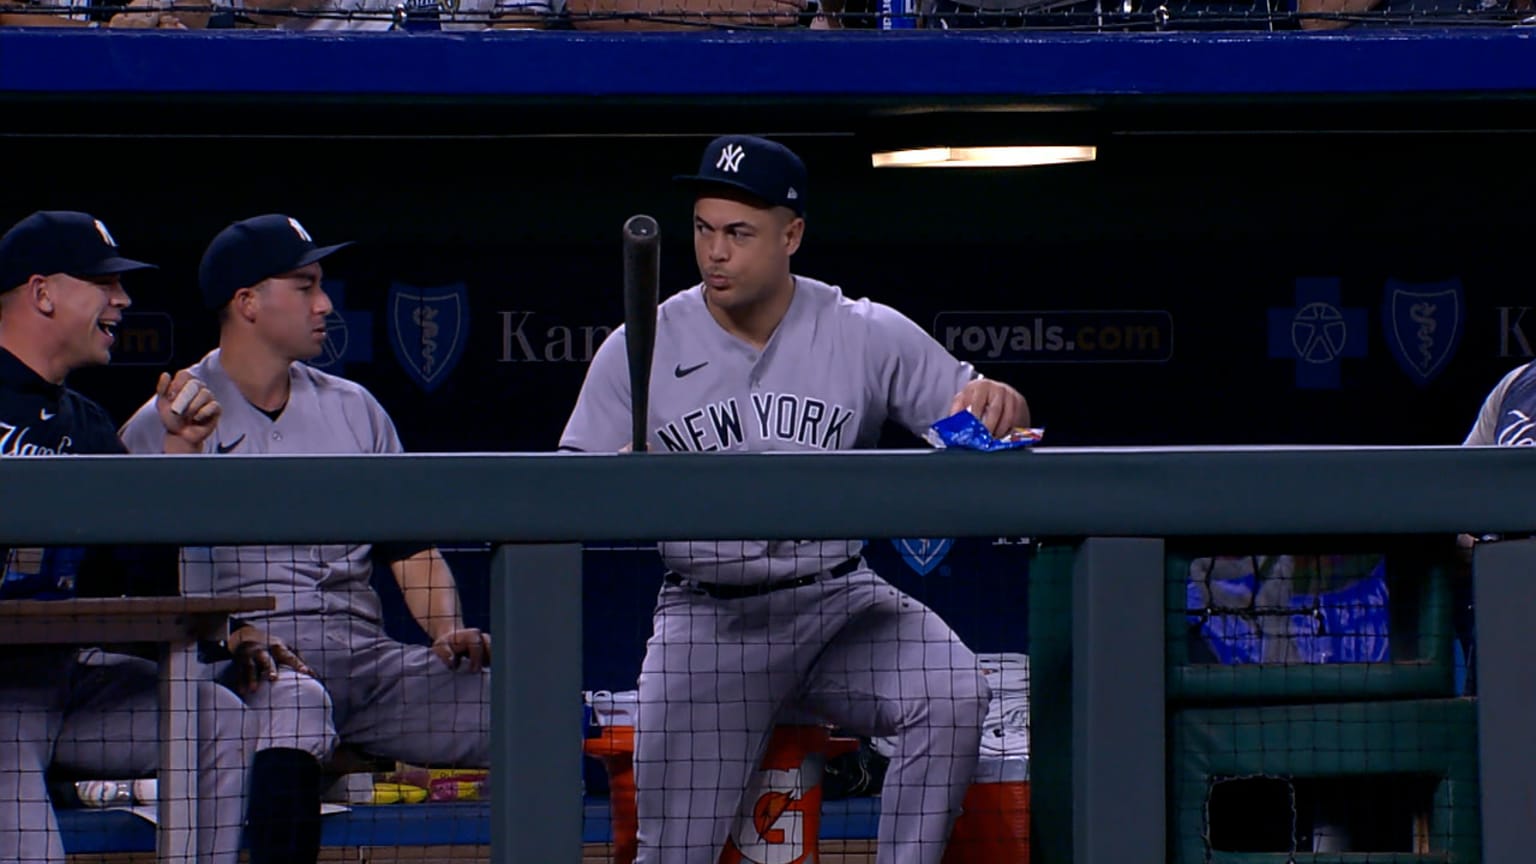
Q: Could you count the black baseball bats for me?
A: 1